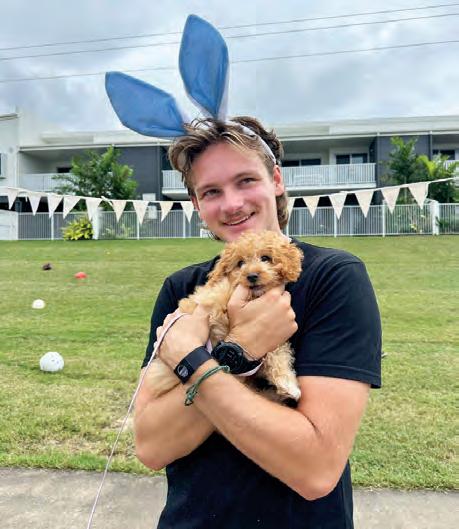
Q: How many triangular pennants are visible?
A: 15